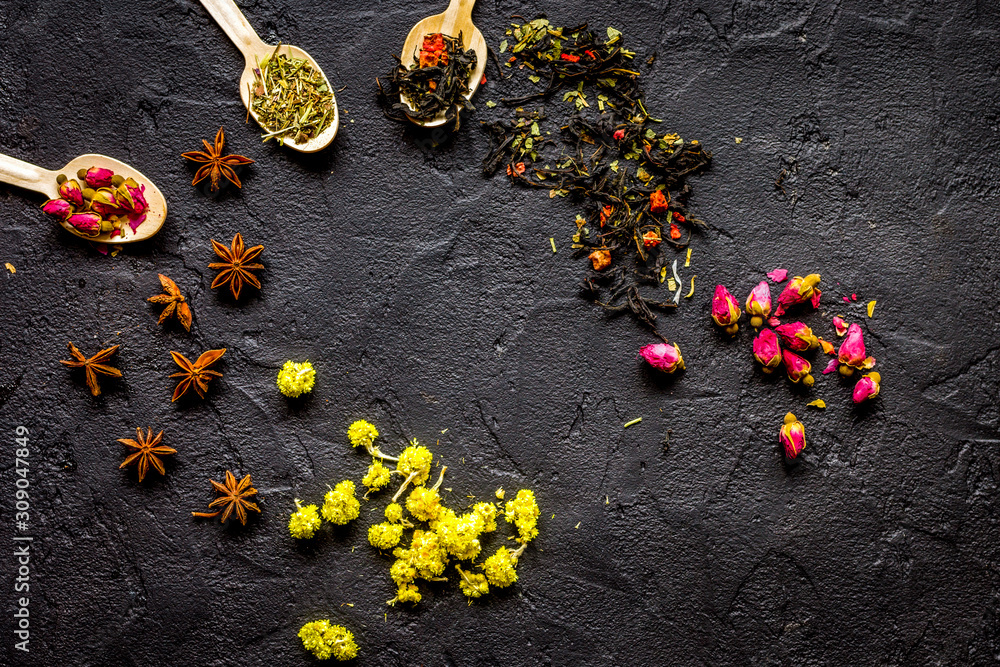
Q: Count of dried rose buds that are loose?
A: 10